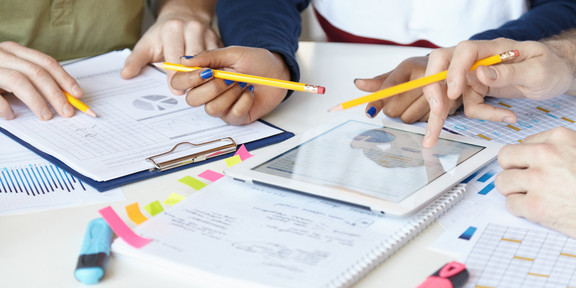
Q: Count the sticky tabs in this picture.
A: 8